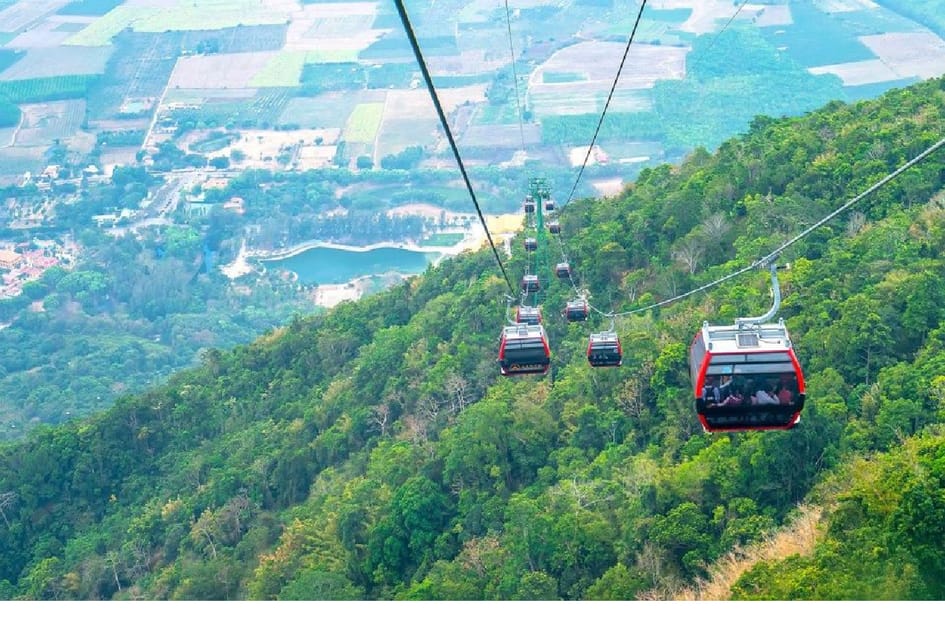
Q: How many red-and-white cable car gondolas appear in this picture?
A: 11